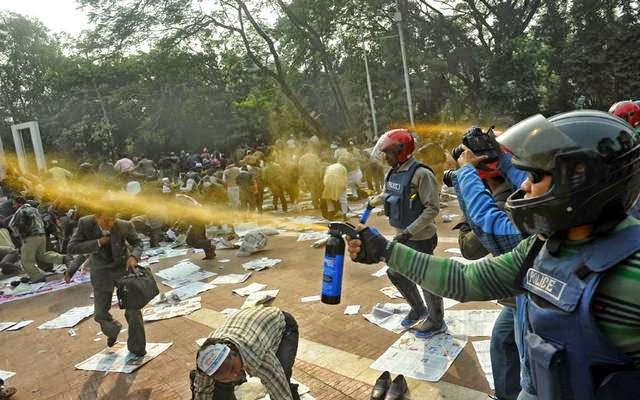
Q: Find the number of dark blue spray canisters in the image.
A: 2